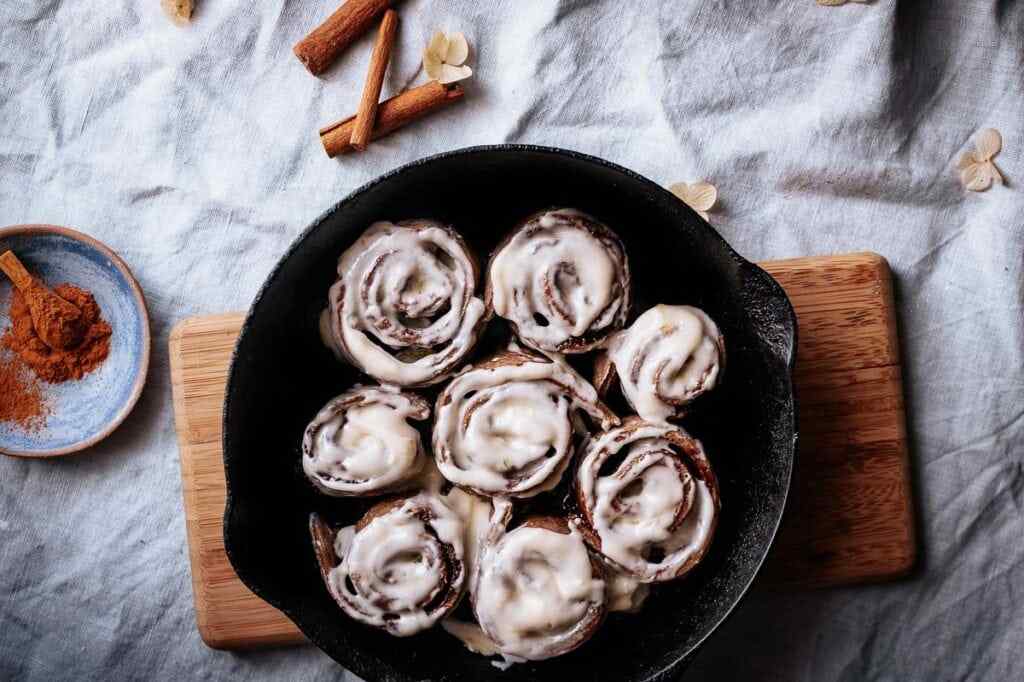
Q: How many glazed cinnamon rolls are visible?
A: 8